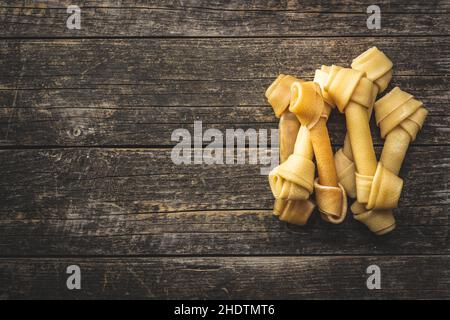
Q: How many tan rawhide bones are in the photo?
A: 6